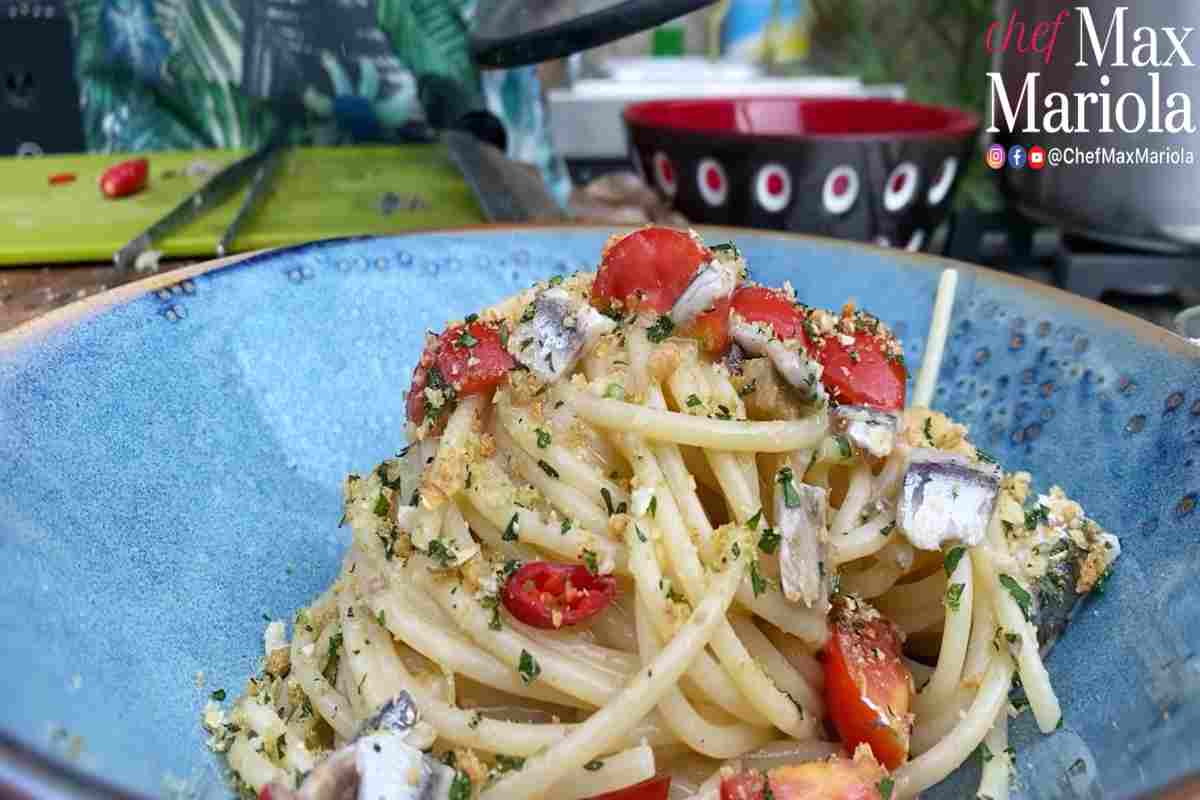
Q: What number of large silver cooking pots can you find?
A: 1